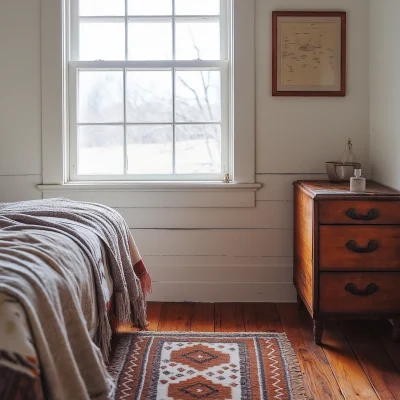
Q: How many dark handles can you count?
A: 3